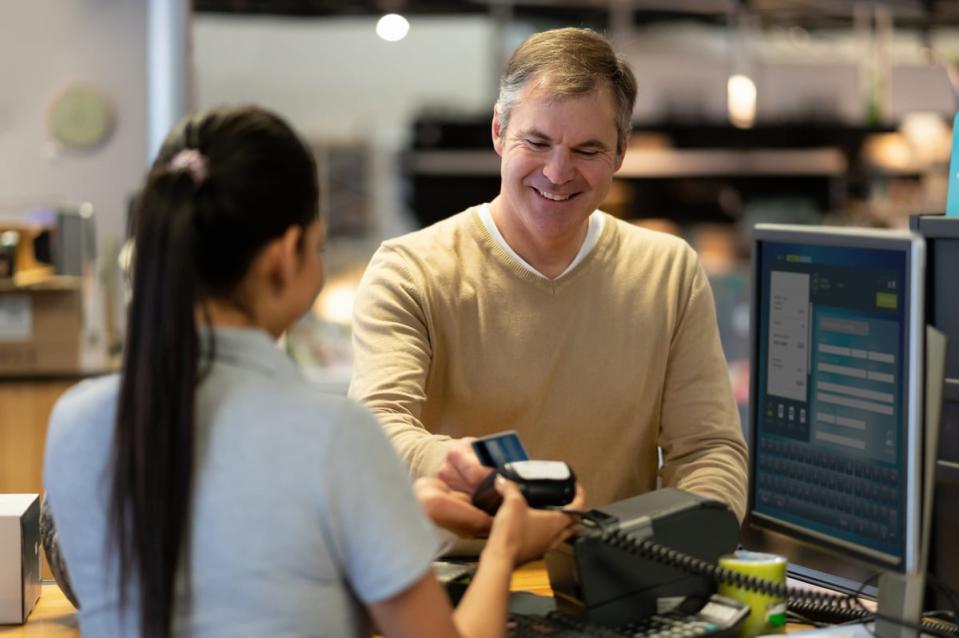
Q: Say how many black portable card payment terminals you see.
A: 1